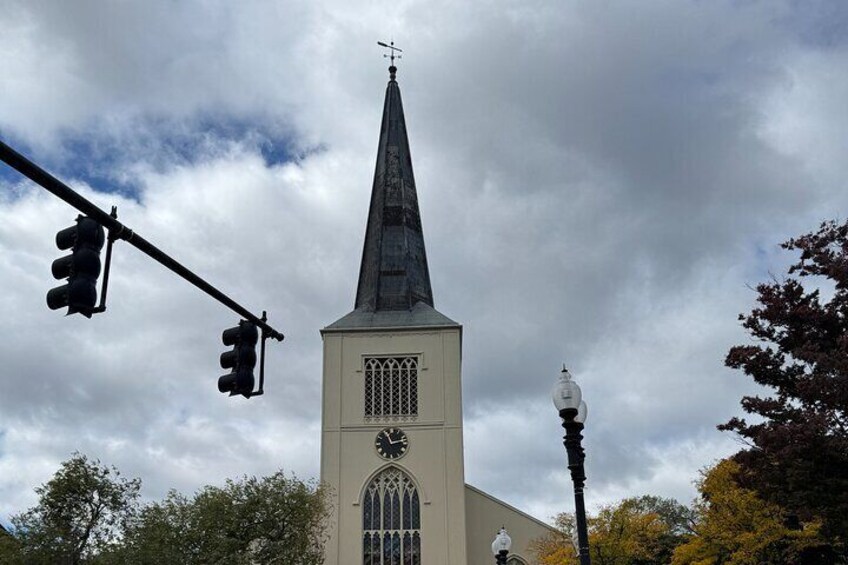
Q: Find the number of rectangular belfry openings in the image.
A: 1